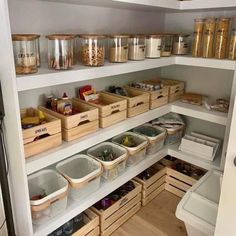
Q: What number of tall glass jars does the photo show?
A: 4